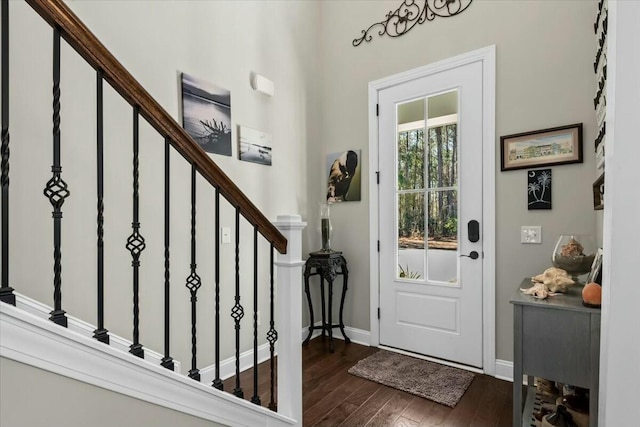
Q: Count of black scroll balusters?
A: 5